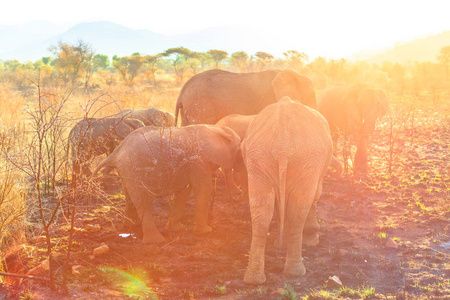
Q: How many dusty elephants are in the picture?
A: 7